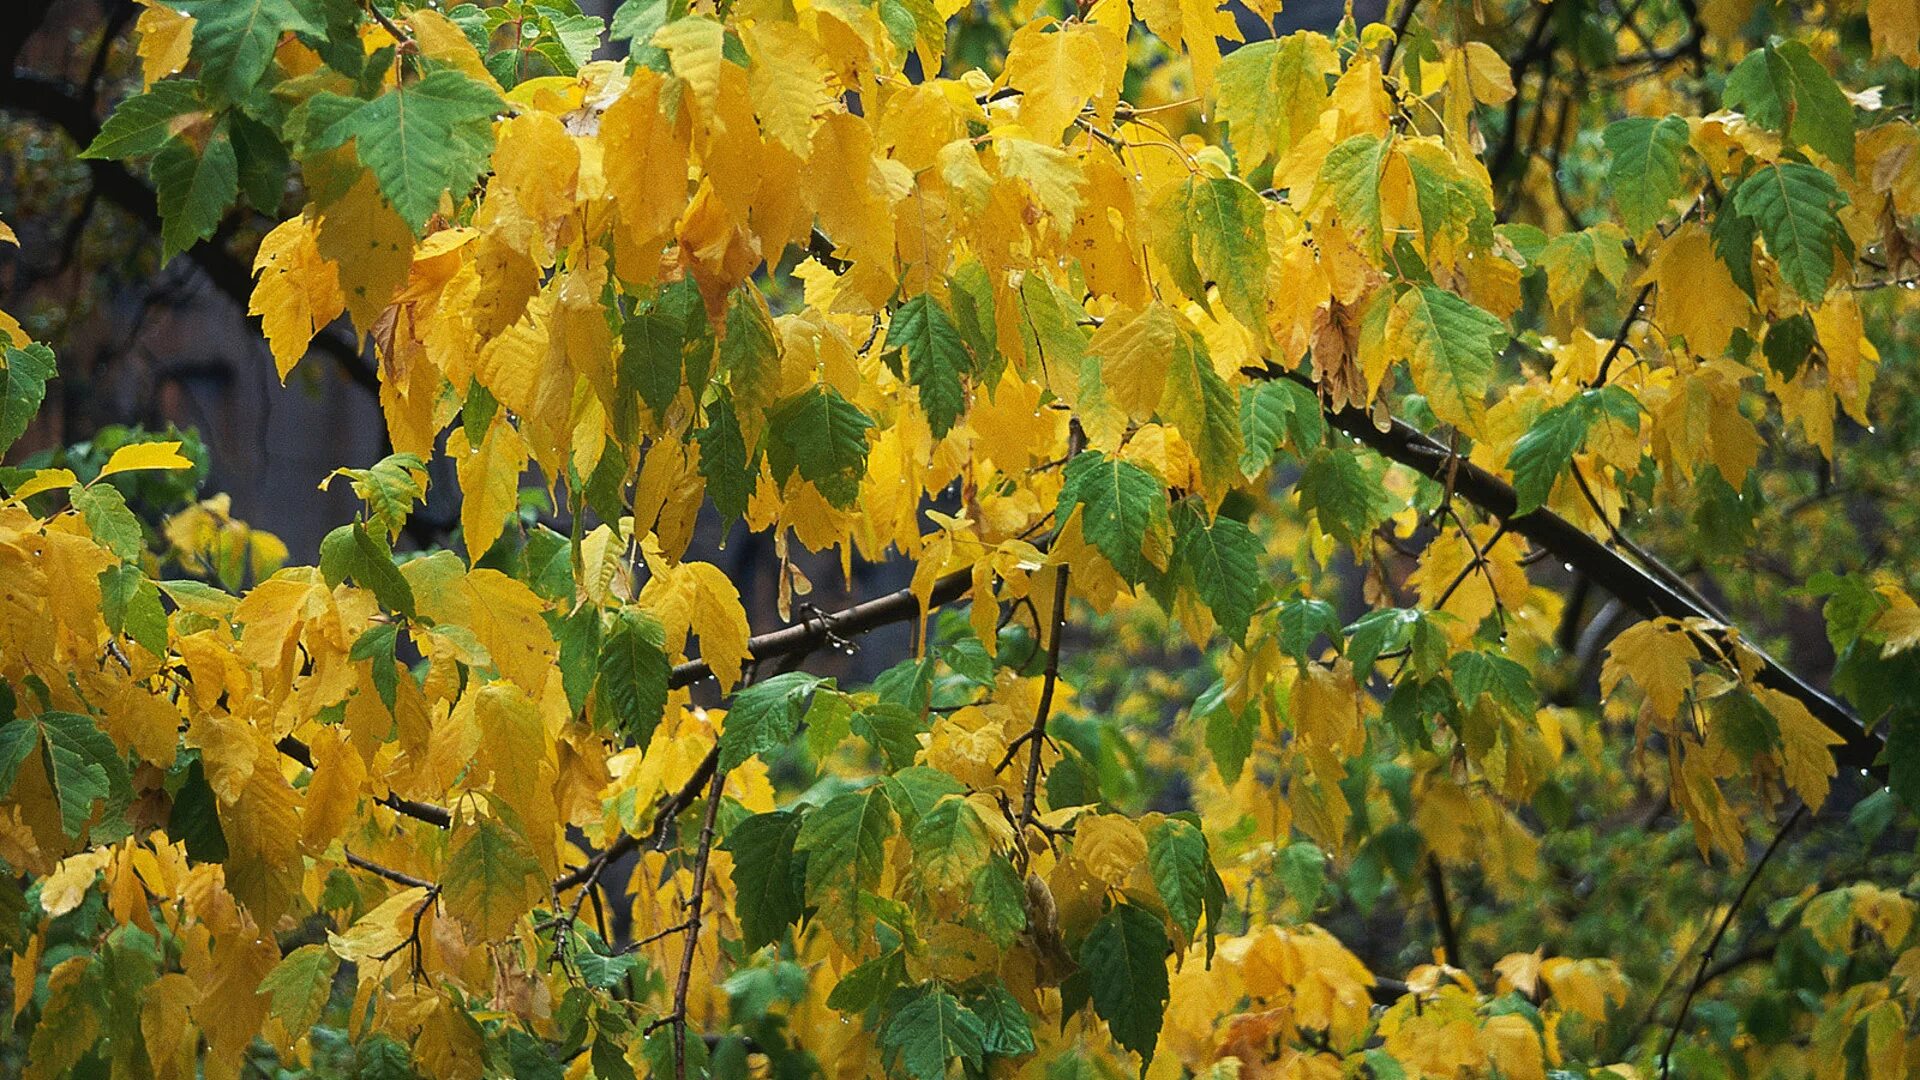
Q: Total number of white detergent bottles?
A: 0